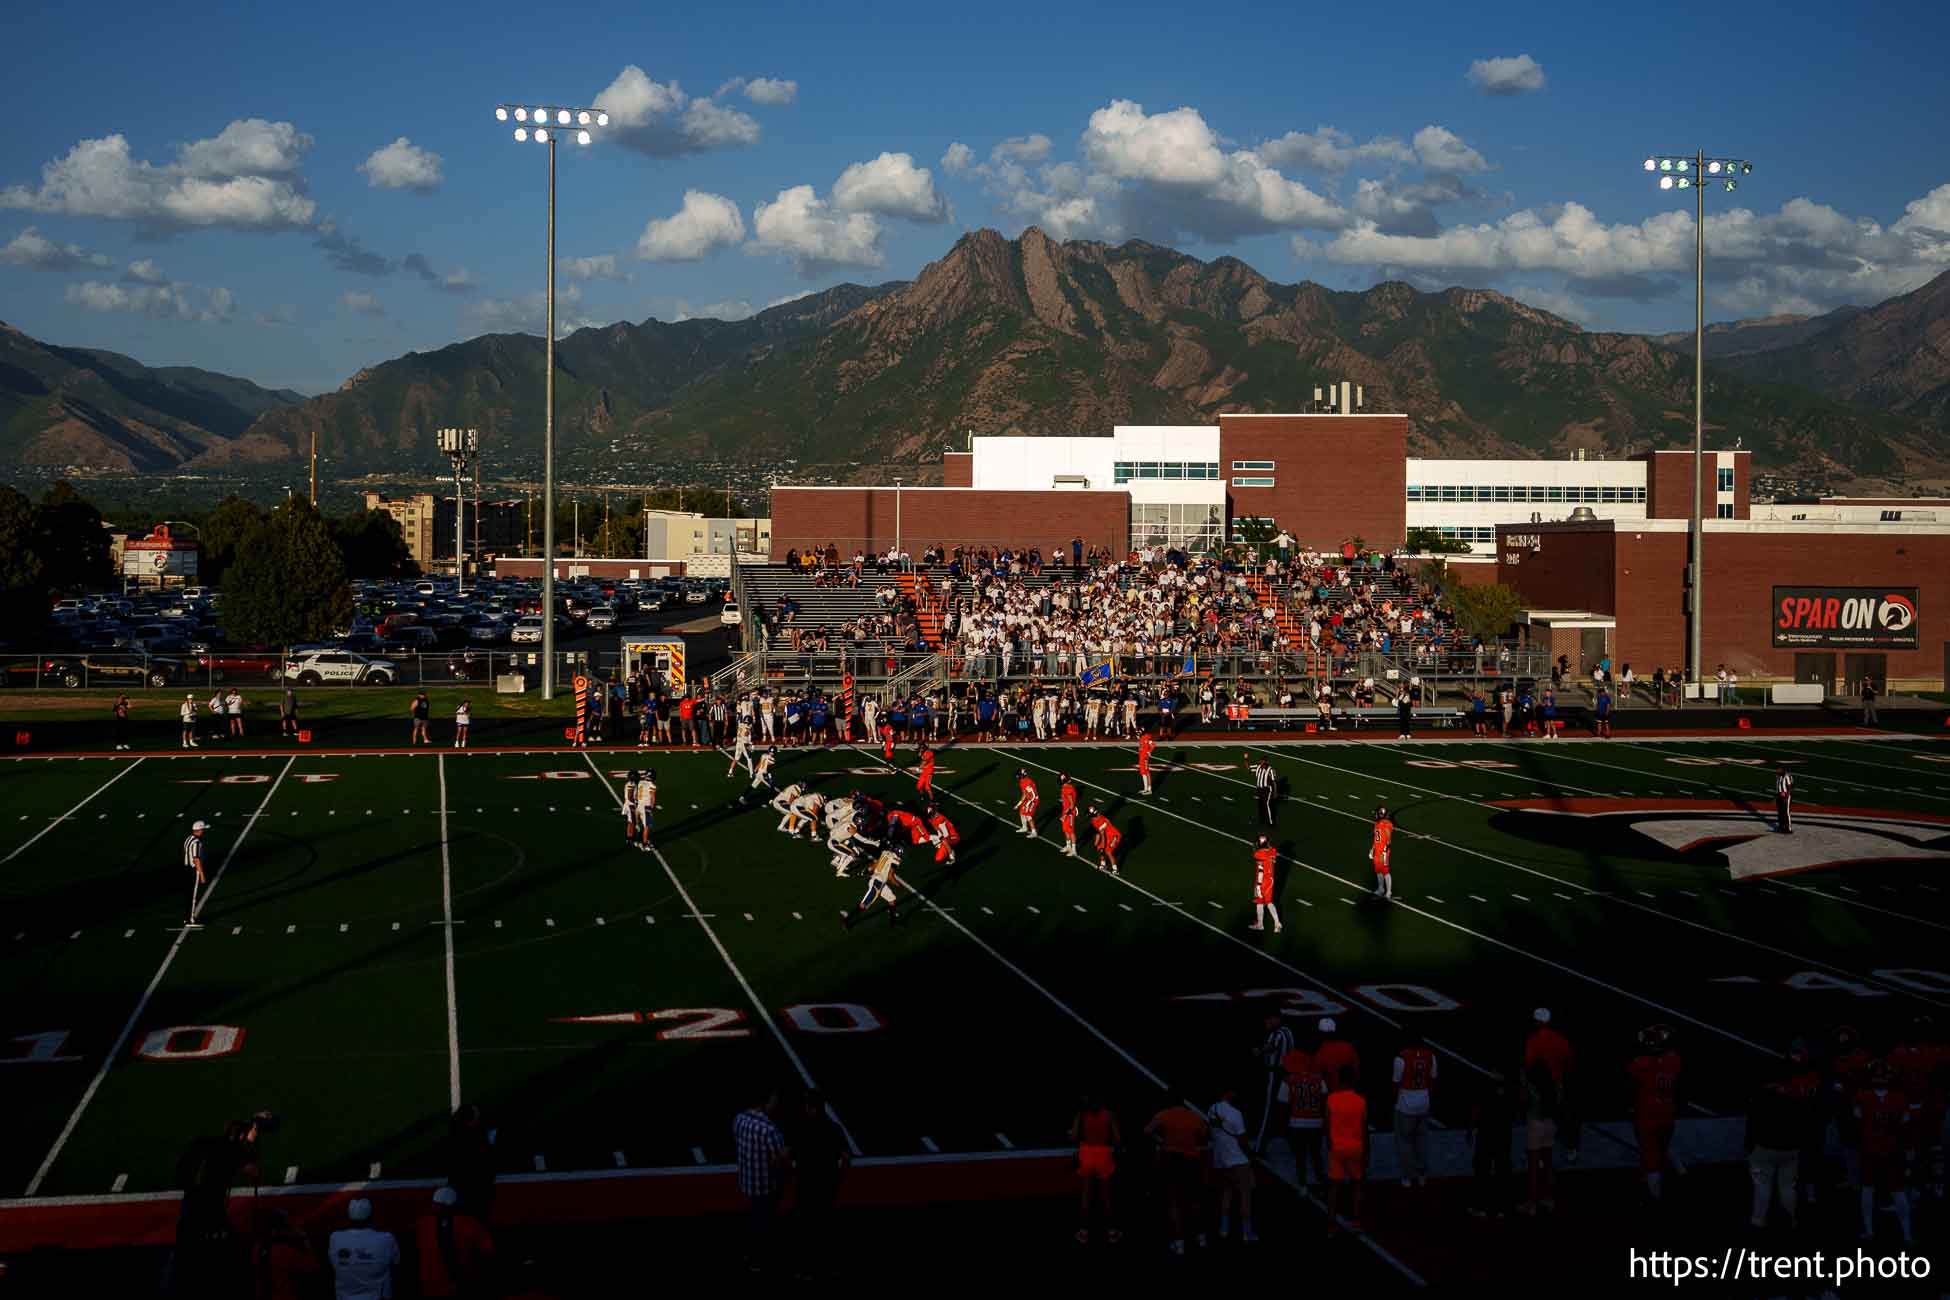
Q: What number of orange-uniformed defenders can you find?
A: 11